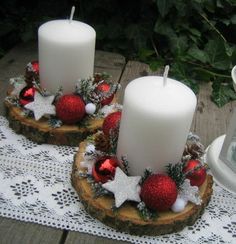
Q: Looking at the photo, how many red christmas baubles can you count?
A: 8